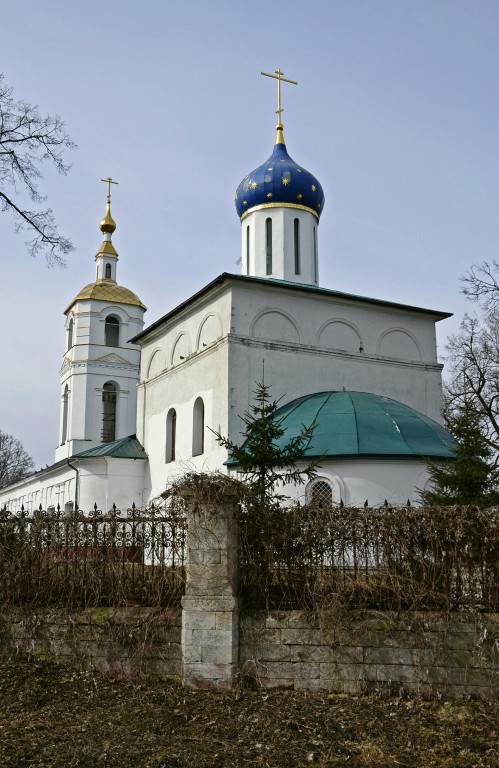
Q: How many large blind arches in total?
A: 6